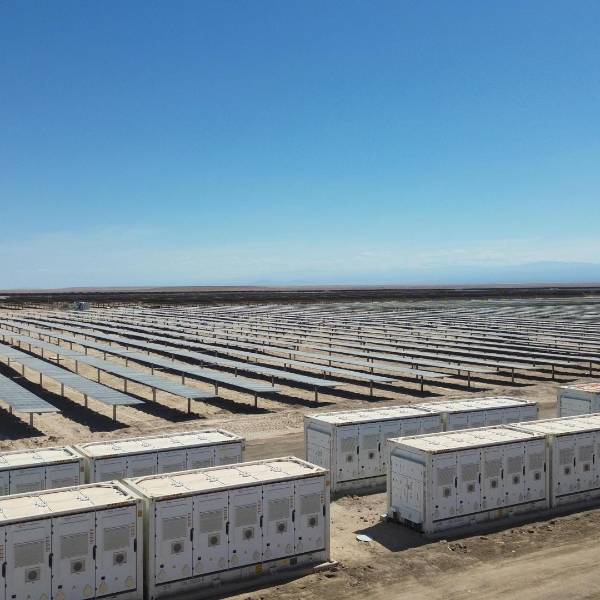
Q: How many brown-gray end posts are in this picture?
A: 11